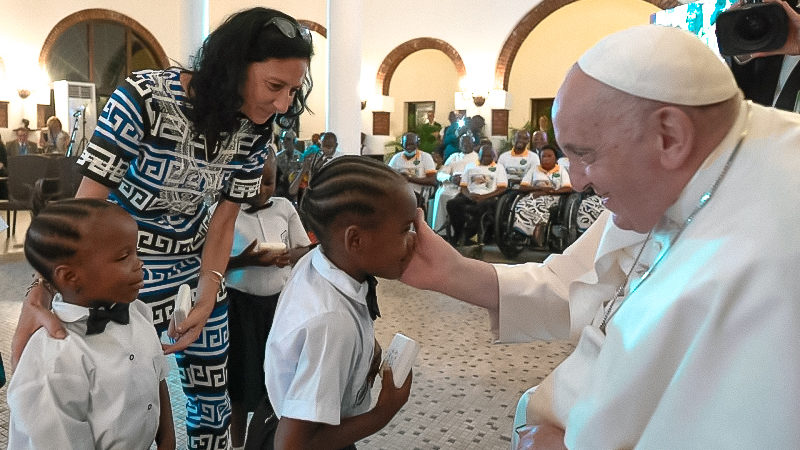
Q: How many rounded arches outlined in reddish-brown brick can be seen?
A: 4